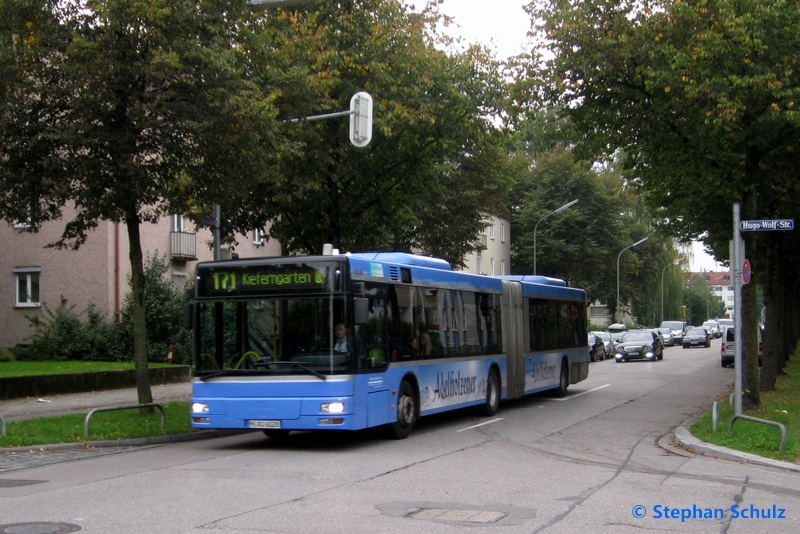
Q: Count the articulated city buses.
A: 1